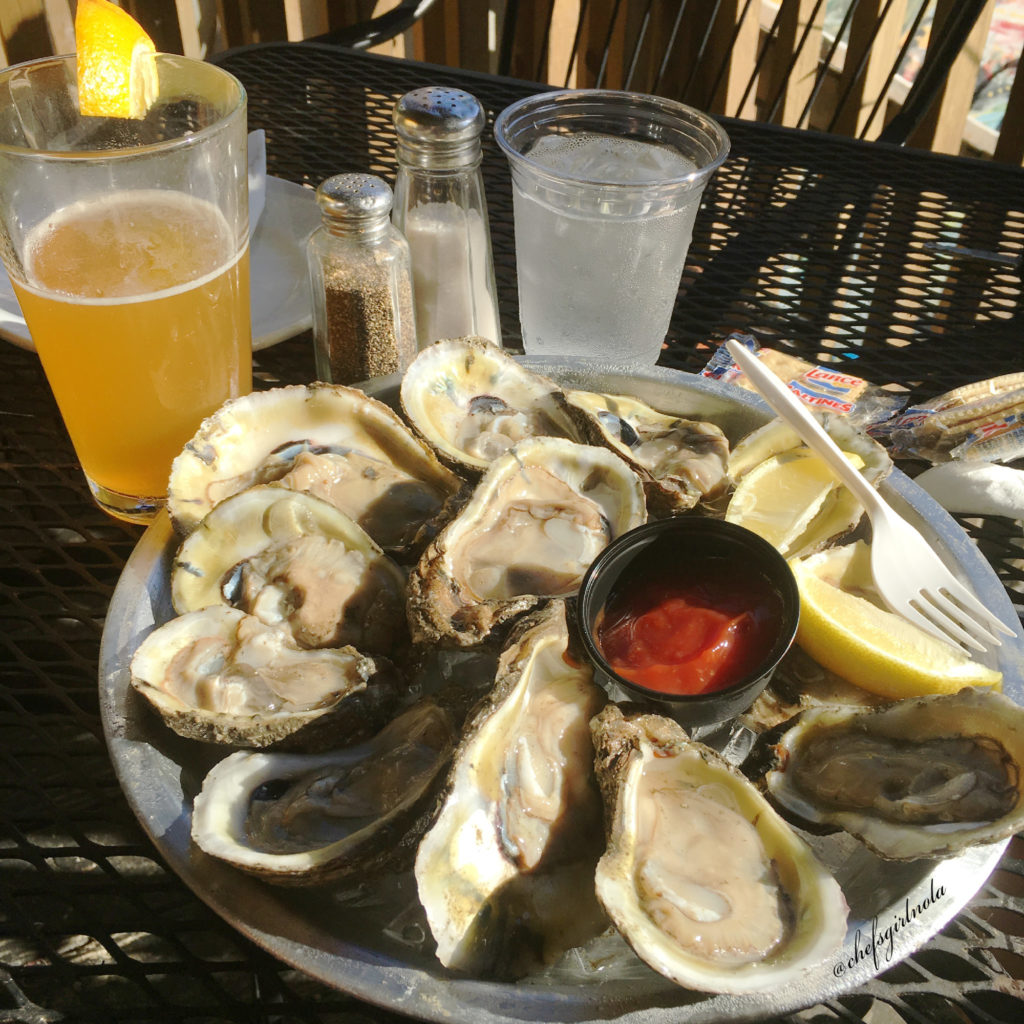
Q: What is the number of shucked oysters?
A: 12